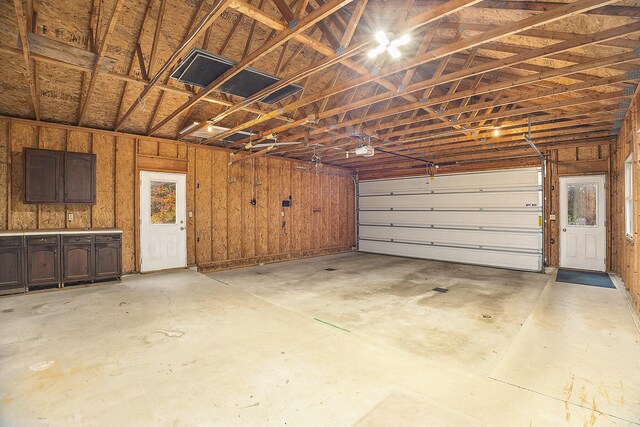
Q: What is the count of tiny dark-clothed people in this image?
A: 0